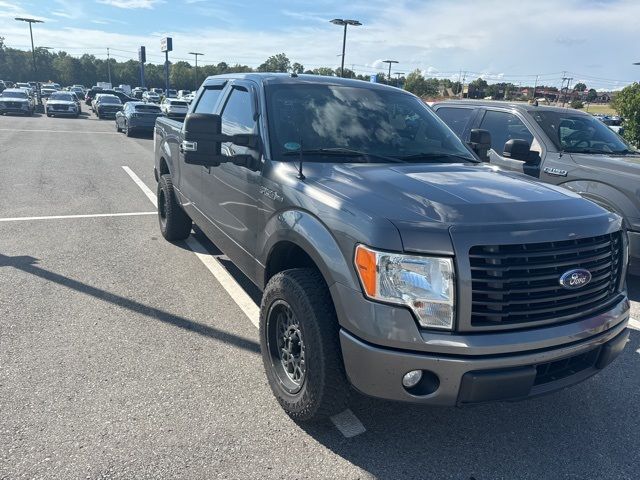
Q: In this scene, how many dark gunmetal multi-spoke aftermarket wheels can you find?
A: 2